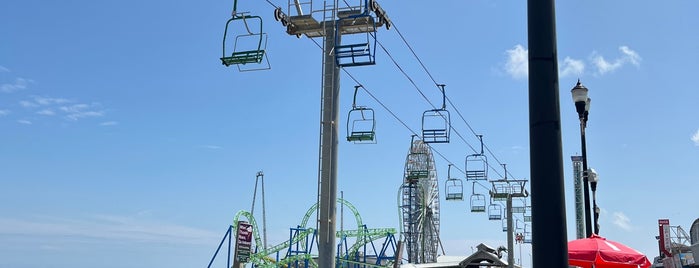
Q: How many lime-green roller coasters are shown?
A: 1